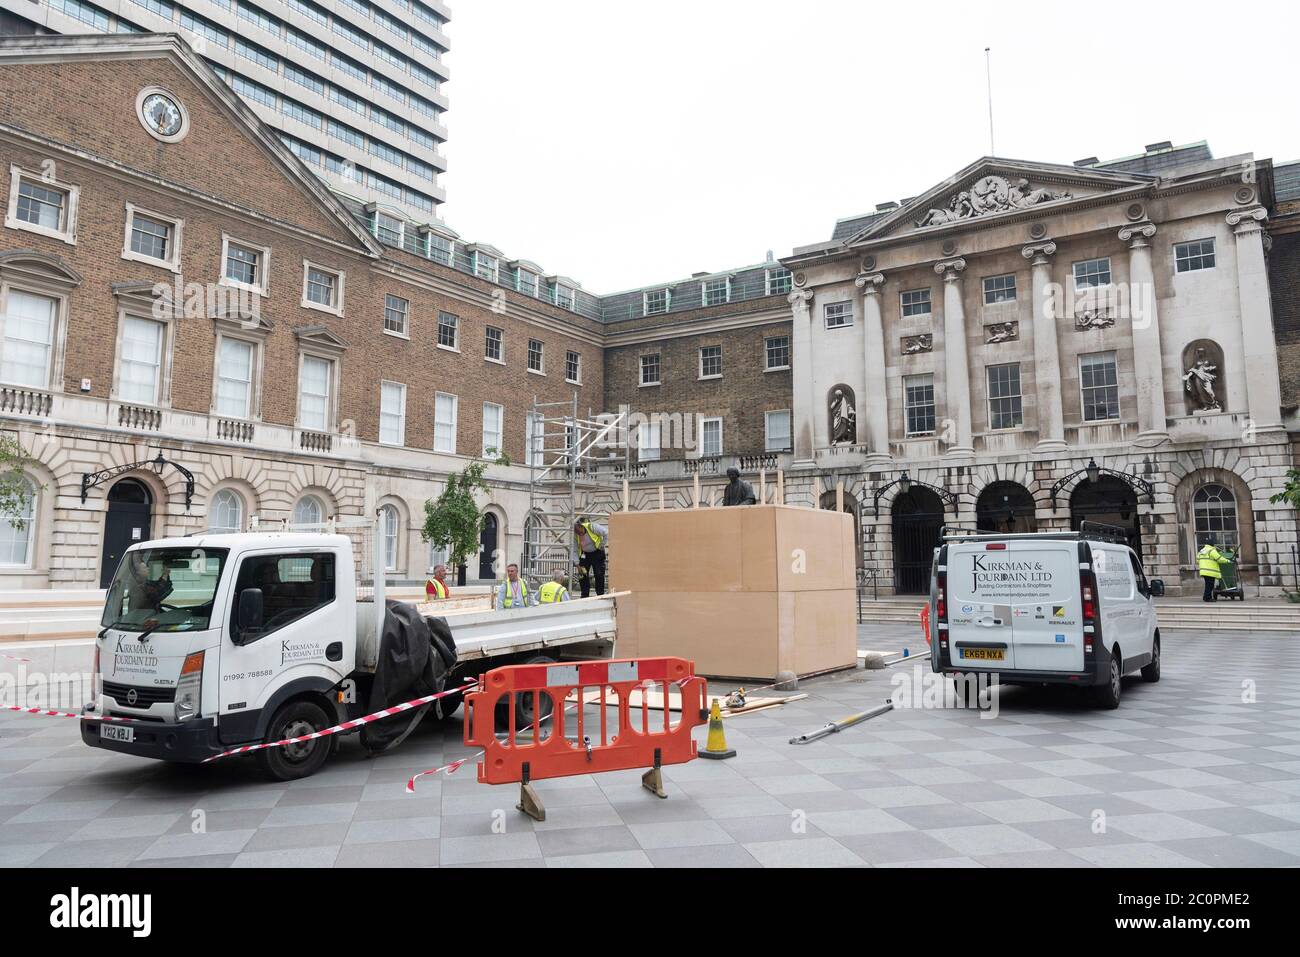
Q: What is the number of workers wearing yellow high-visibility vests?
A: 5